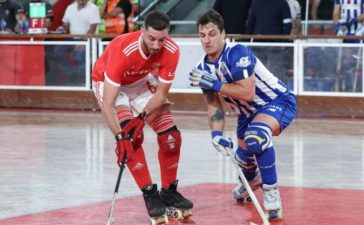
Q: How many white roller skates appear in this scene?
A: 2